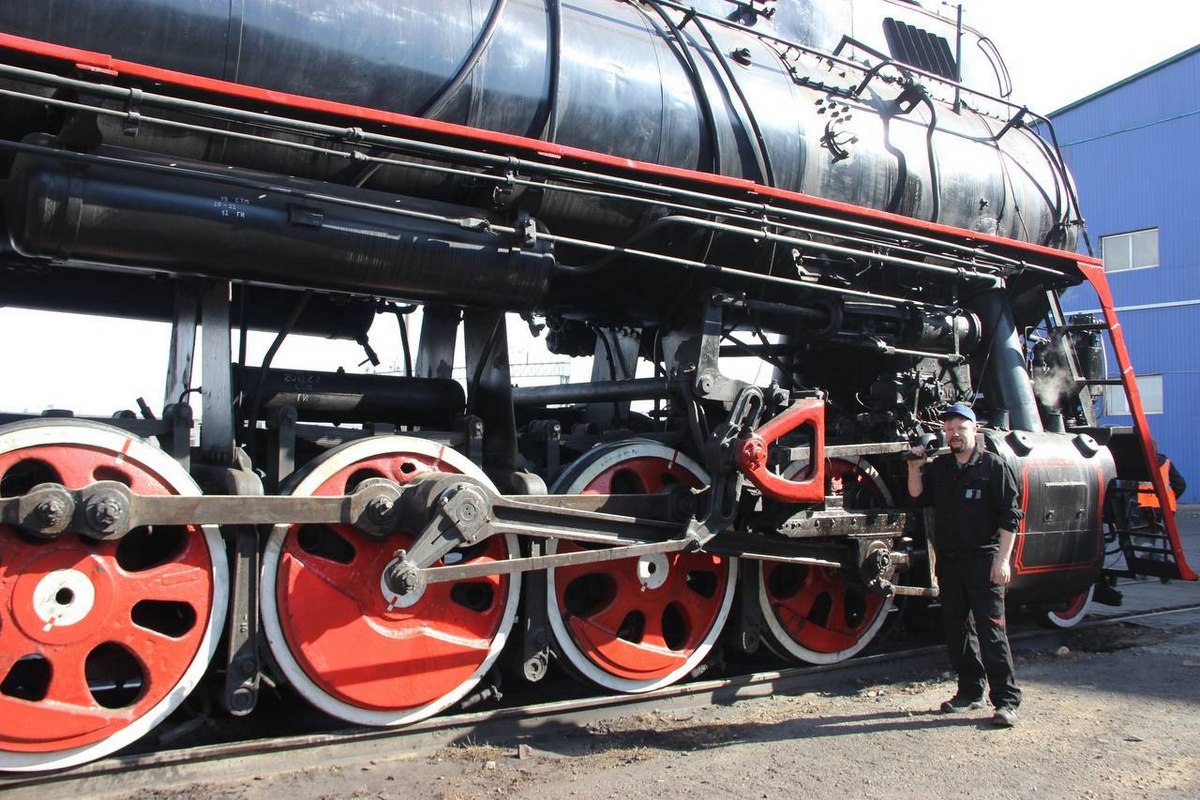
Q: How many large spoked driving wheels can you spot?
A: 4